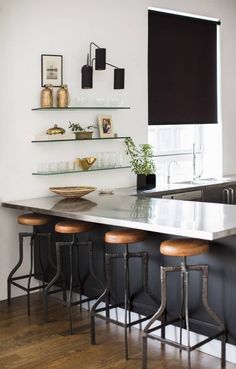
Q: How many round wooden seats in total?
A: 4